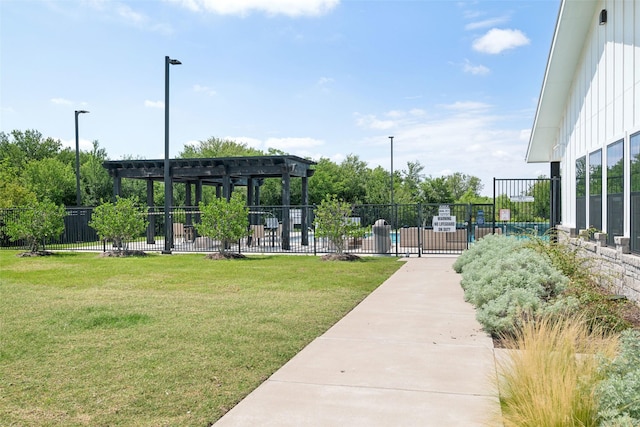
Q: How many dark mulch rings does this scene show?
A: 4